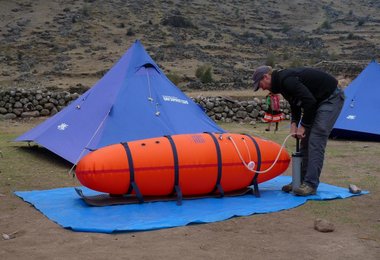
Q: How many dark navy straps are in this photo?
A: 4